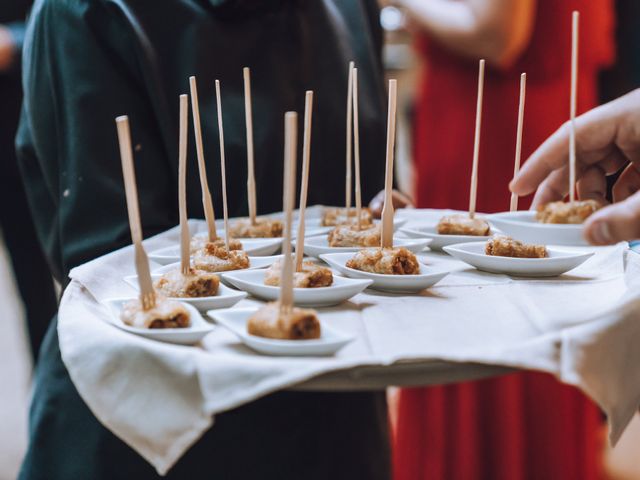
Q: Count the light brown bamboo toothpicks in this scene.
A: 13